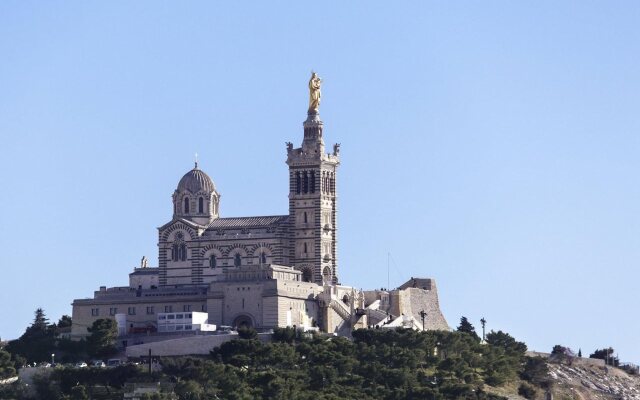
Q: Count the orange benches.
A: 0